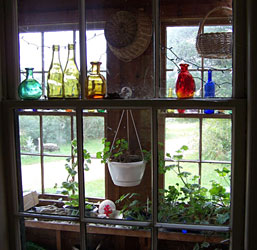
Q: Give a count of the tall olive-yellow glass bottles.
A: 2